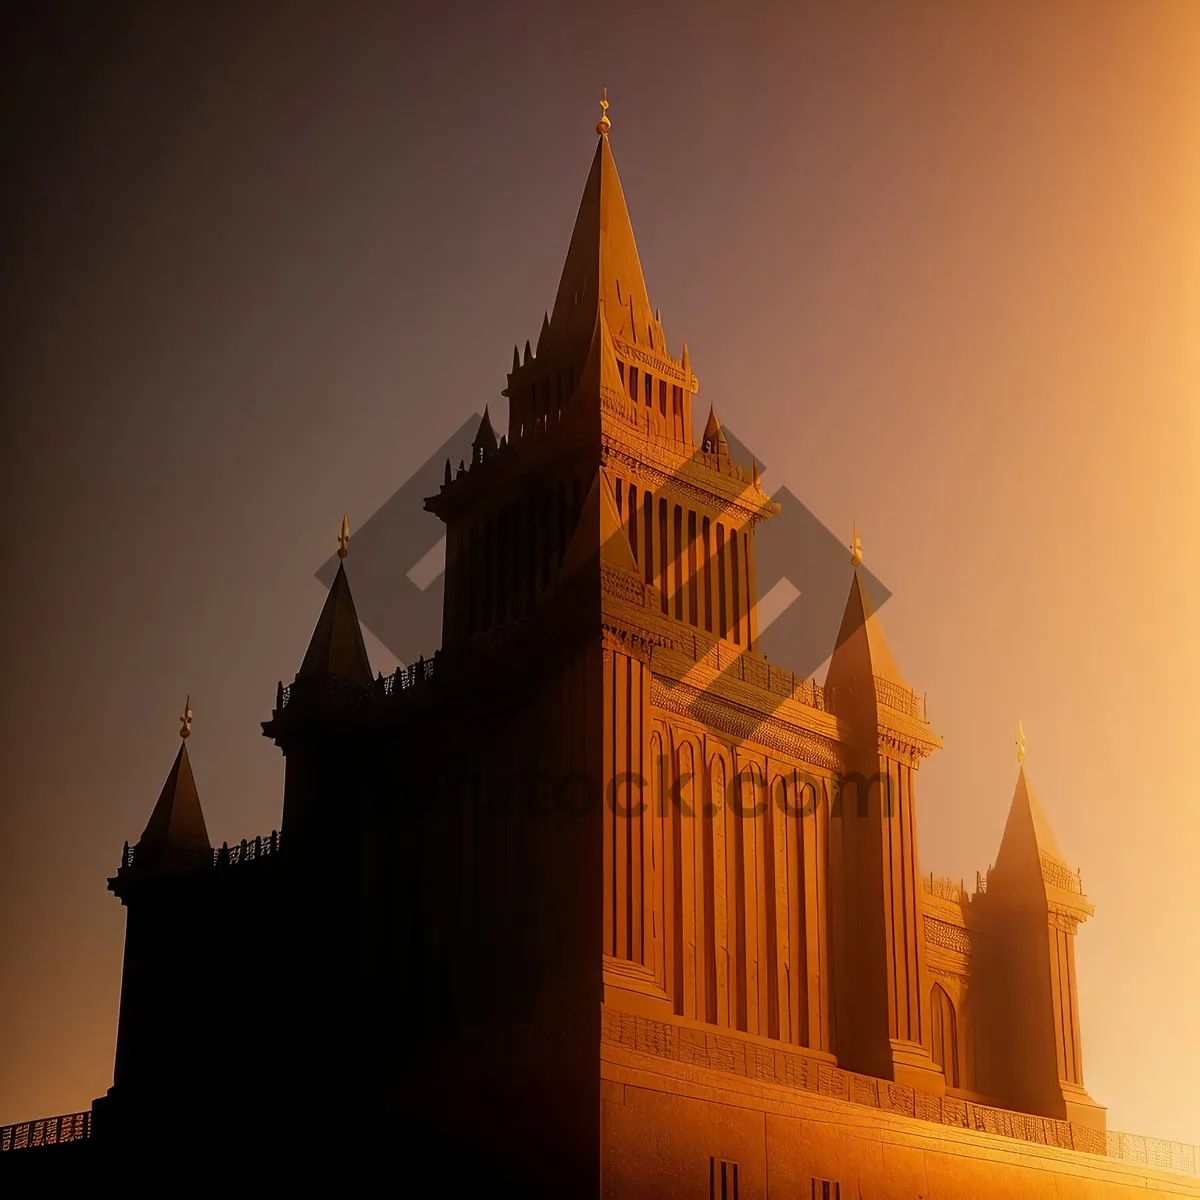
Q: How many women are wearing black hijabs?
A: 0